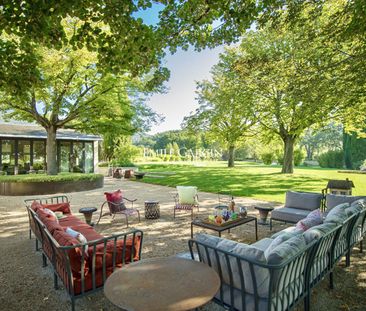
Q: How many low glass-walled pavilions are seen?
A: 1